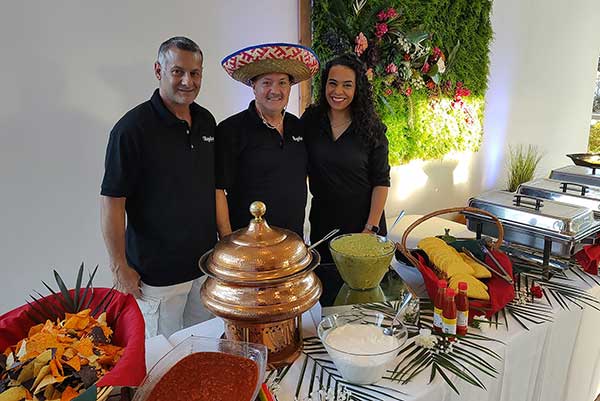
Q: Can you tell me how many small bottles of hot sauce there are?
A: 3